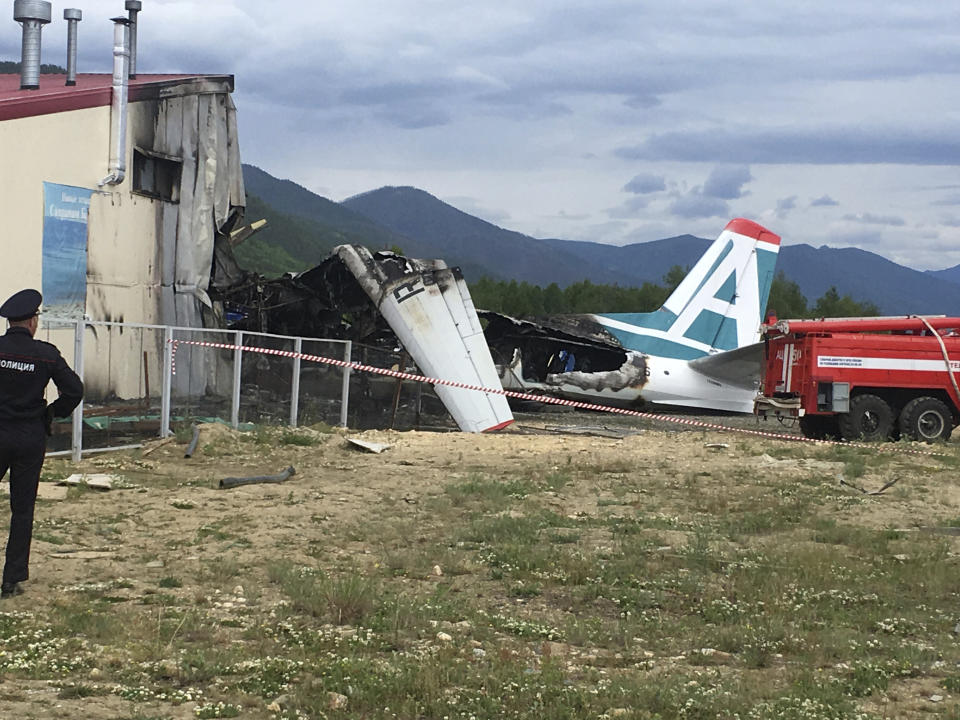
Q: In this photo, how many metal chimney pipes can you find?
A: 4